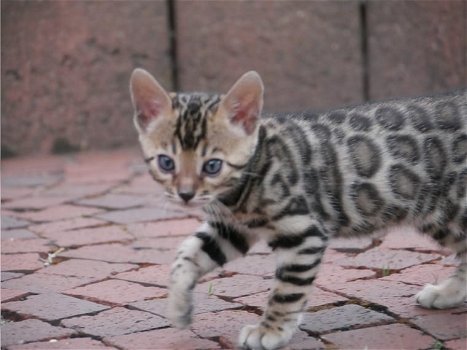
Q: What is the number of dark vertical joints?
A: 2